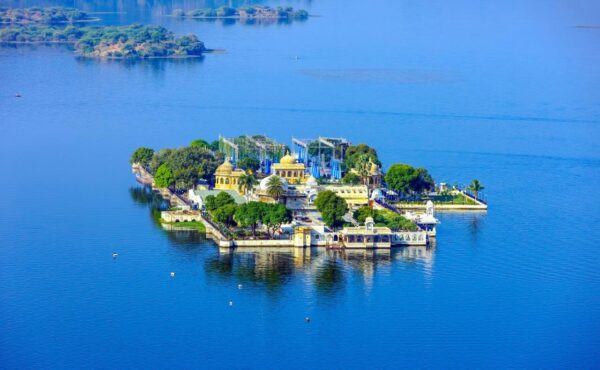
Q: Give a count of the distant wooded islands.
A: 3